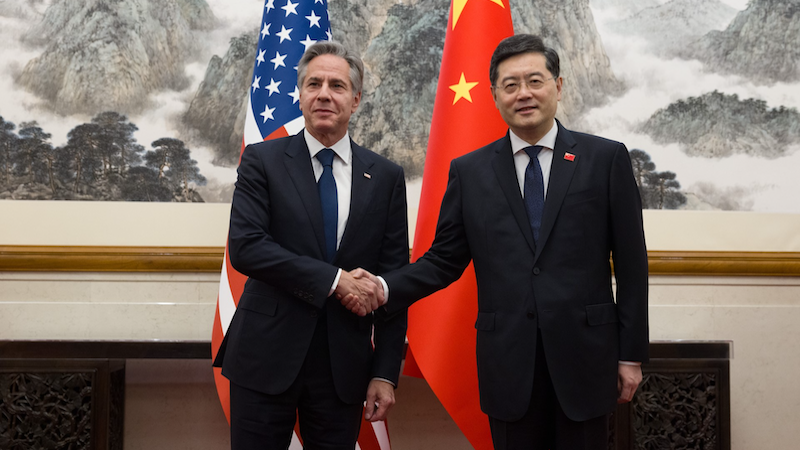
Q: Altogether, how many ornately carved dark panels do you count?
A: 2